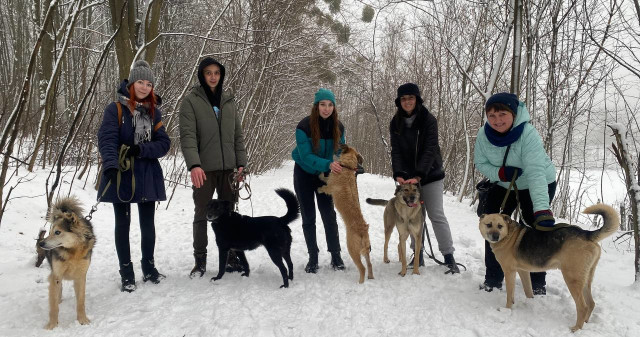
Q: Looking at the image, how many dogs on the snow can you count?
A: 5